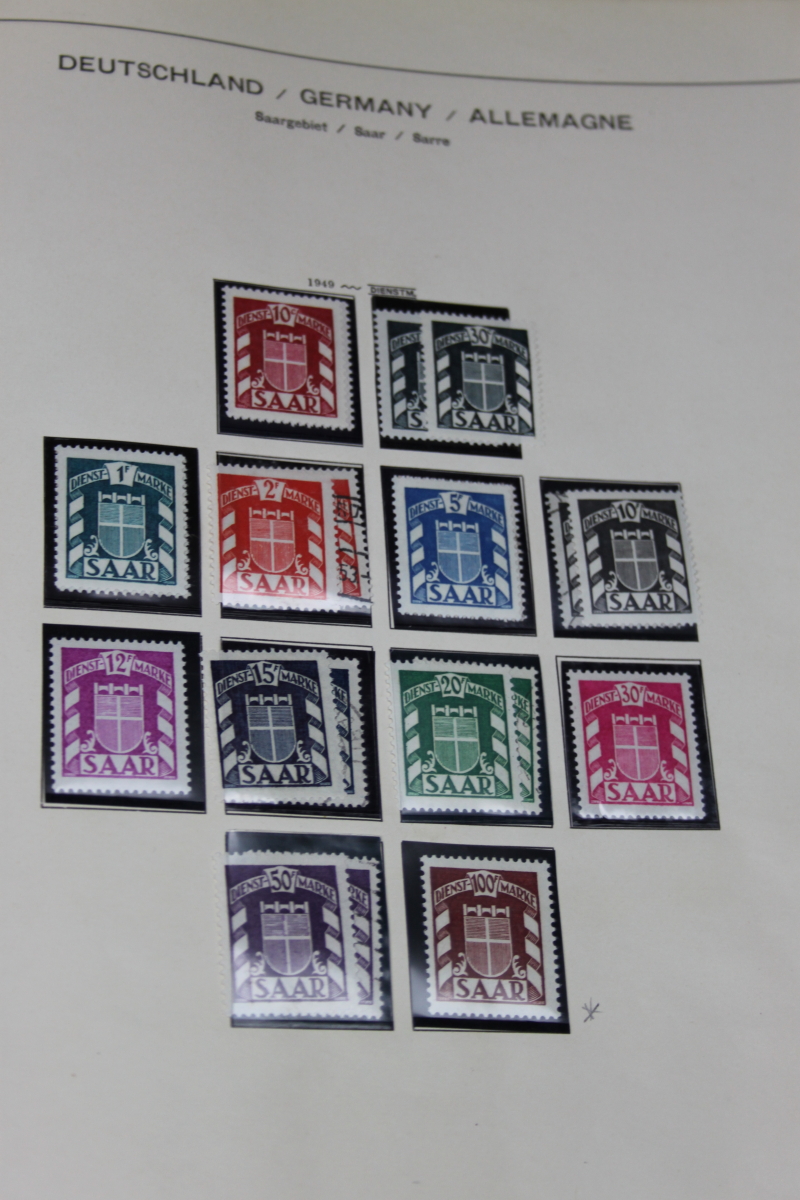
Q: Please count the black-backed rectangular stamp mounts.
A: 12